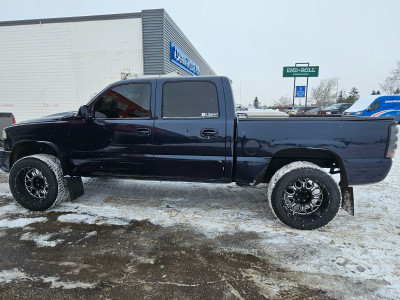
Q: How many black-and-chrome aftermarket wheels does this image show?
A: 2